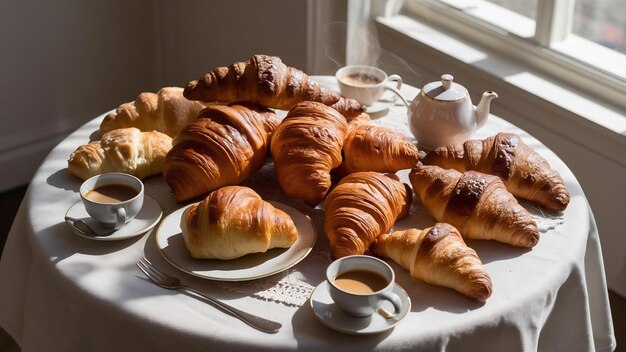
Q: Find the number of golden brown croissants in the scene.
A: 11